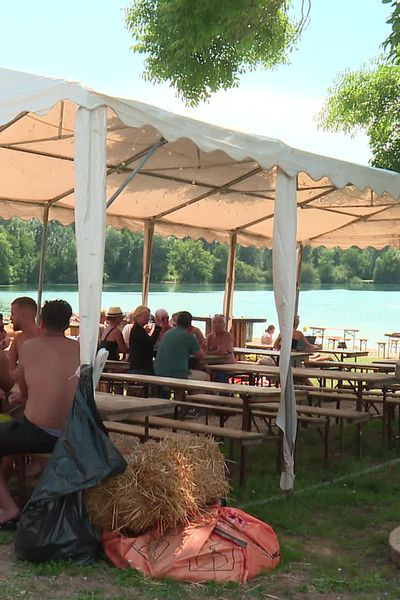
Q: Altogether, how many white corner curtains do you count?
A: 2